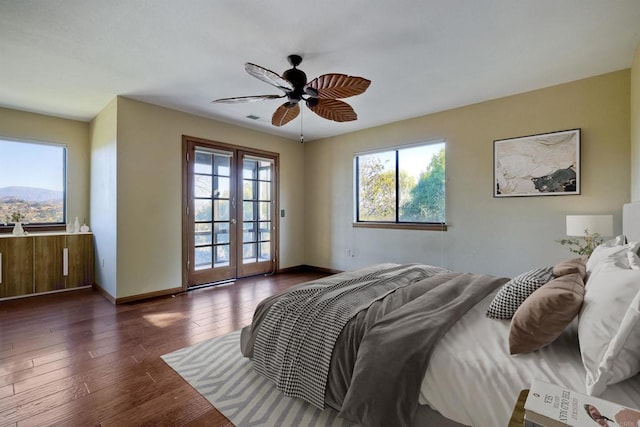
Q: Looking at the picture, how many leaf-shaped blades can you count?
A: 5